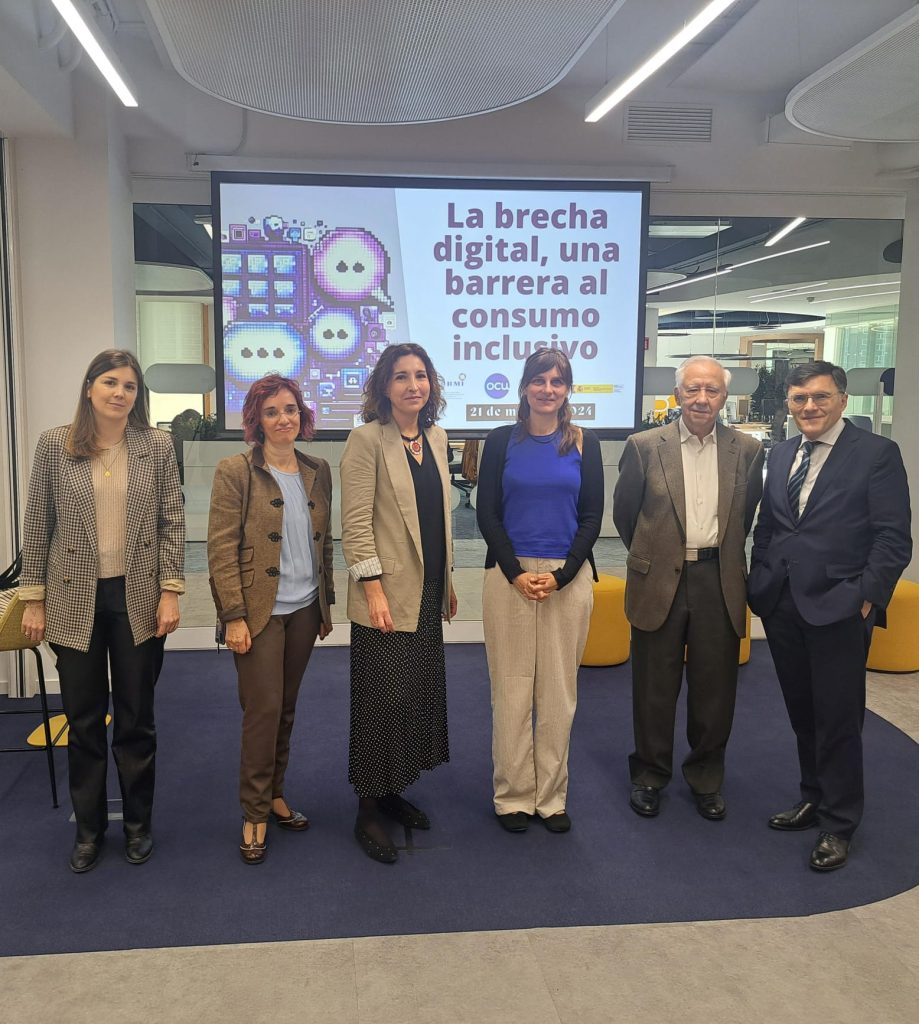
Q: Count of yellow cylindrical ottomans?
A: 3